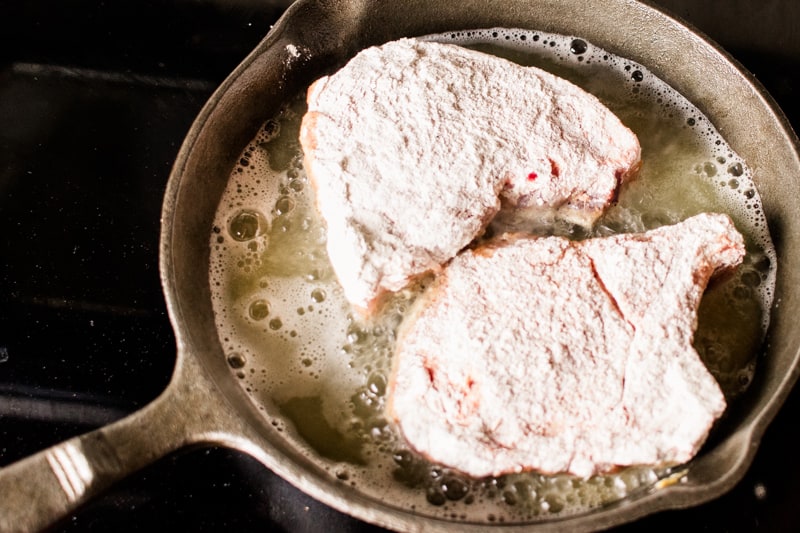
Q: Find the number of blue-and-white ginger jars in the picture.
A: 0